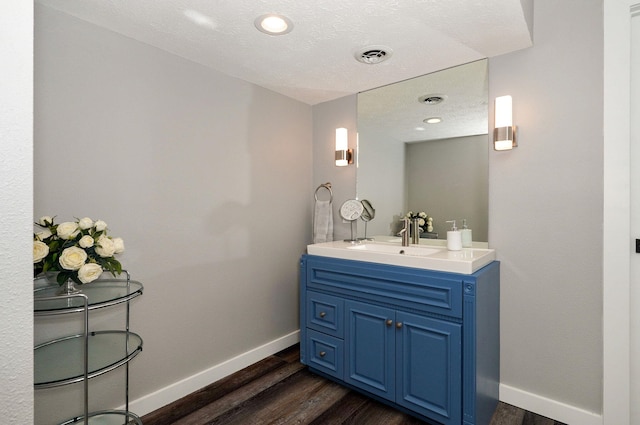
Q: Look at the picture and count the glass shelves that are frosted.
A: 3